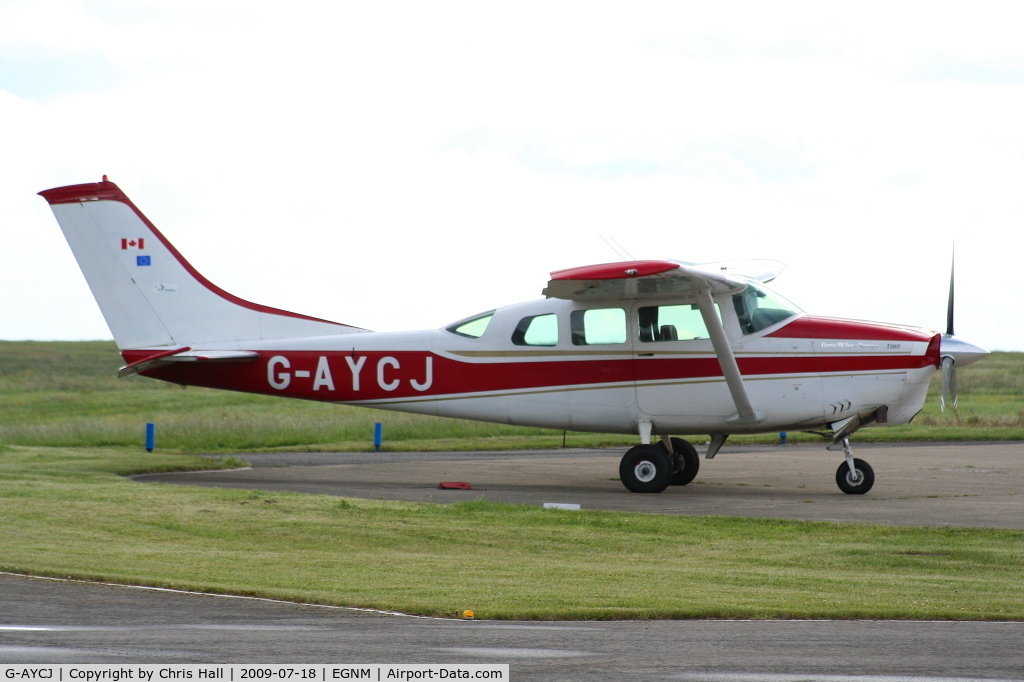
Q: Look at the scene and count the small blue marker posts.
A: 3